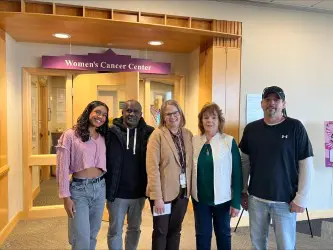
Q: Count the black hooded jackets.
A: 1